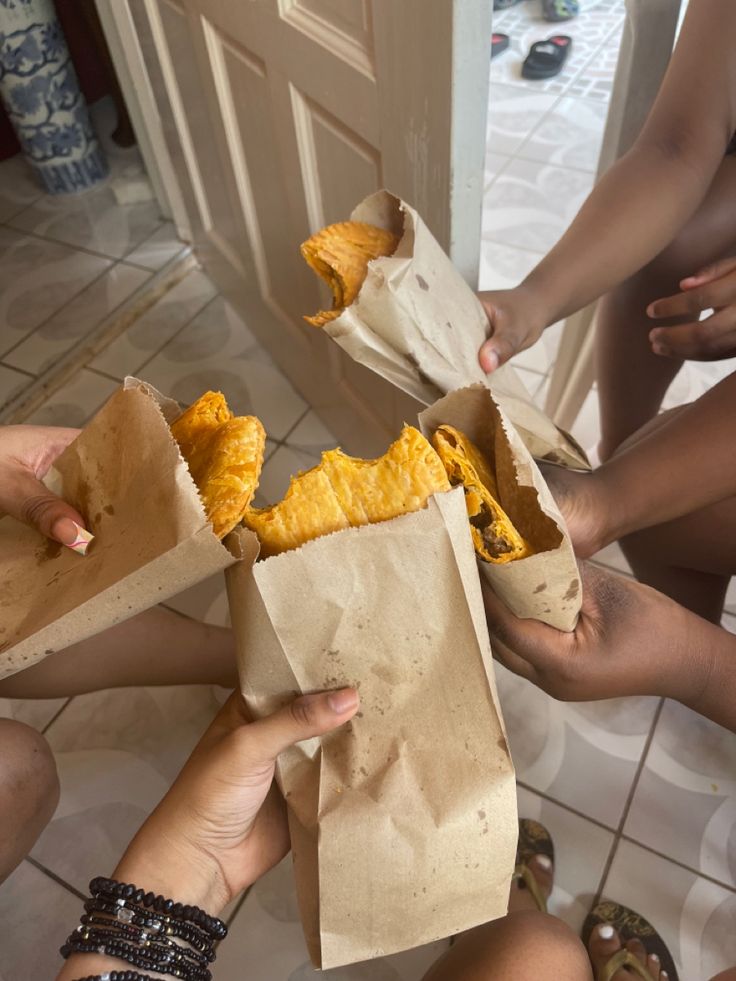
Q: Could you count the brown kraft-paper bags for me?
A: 4